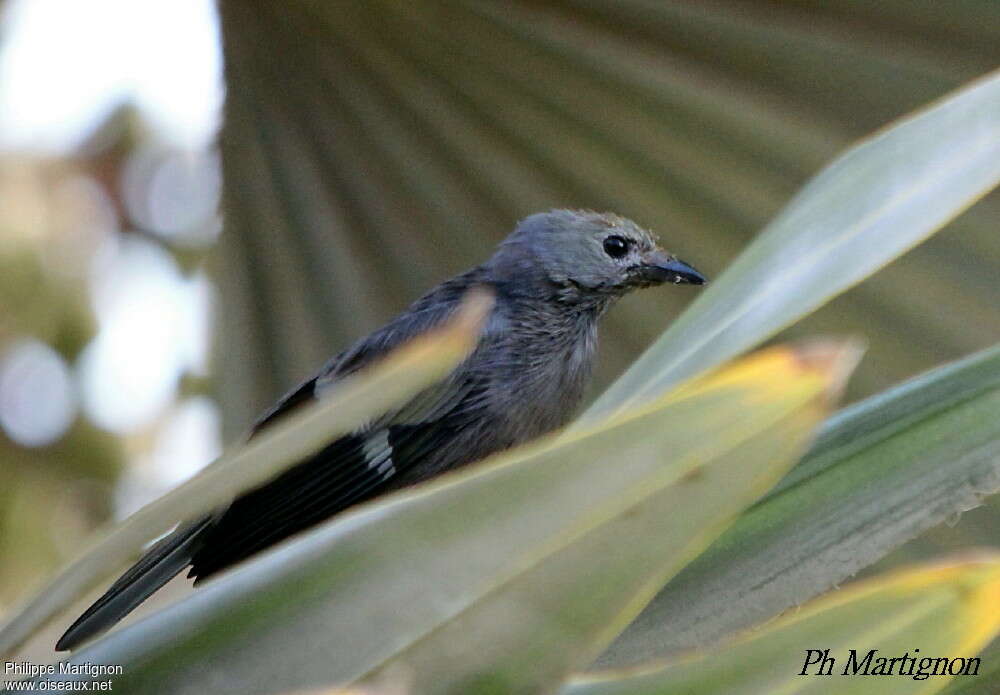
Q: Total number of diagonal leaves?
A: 5